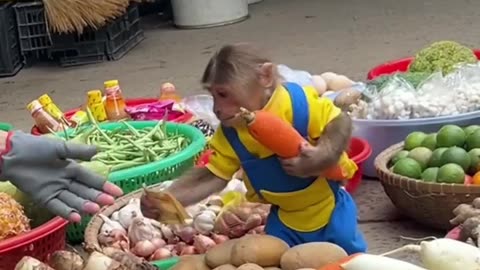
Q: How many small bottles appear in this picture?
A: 5